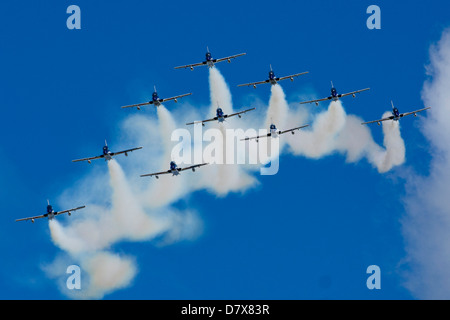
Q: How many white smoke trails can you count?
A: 7